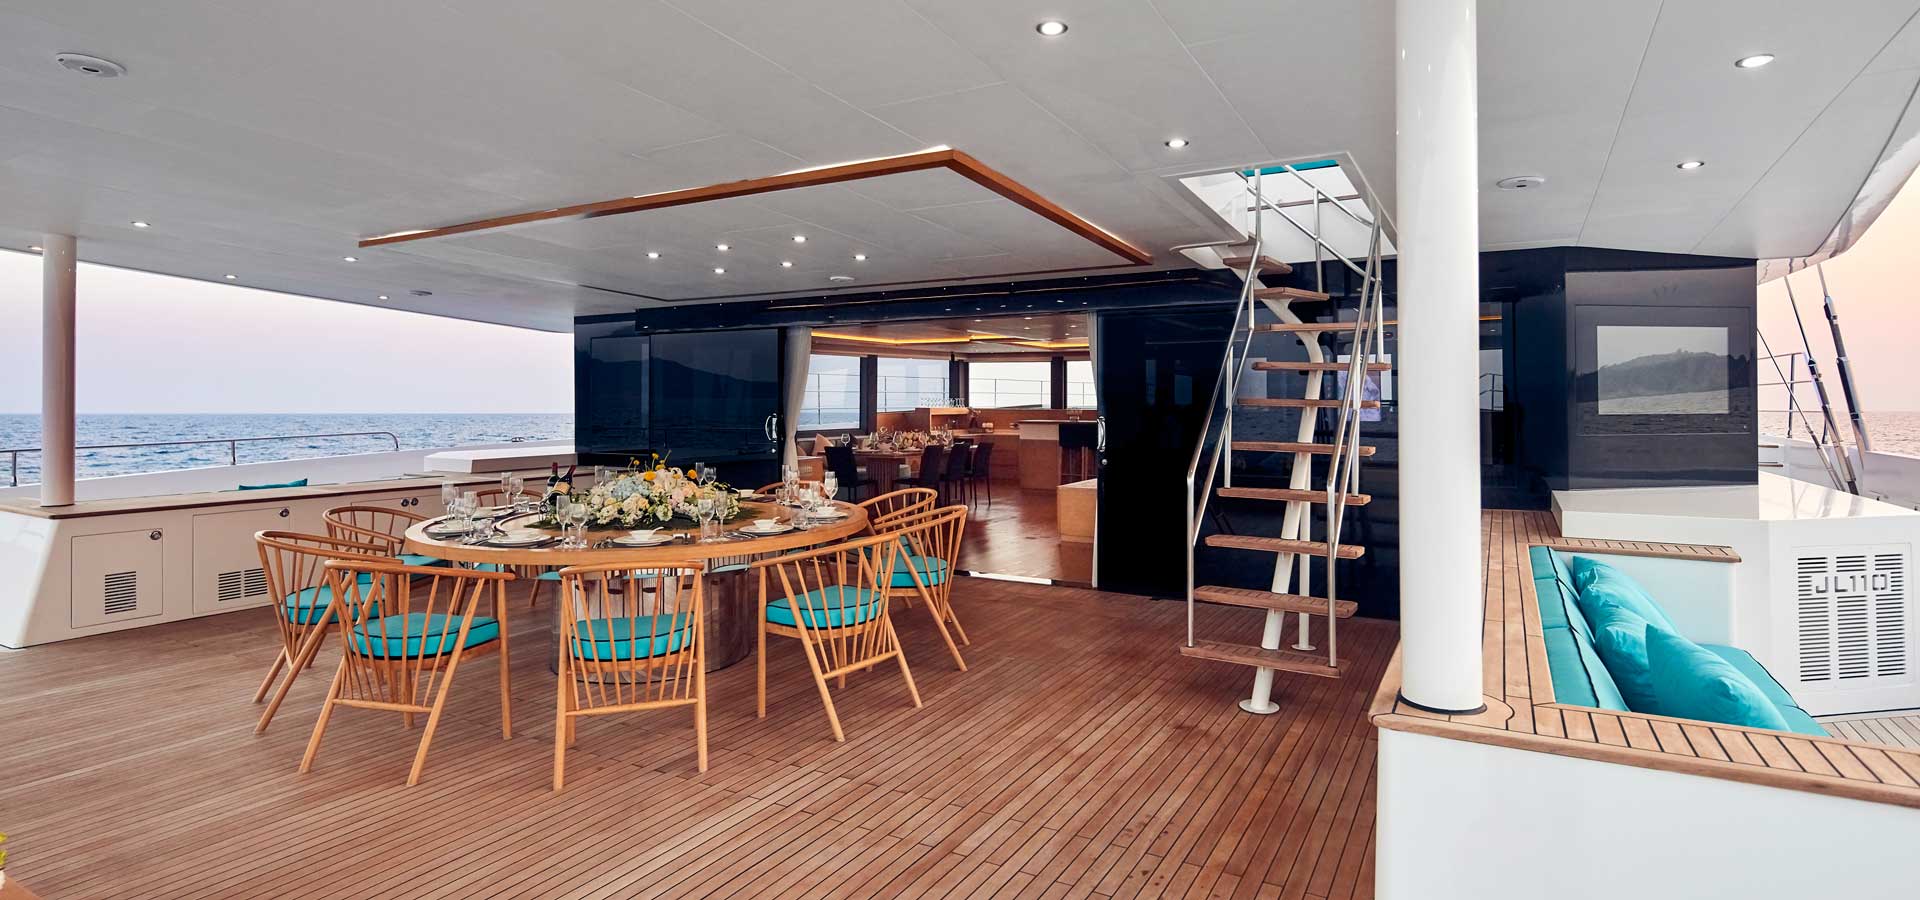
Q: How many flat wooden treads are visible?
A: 10